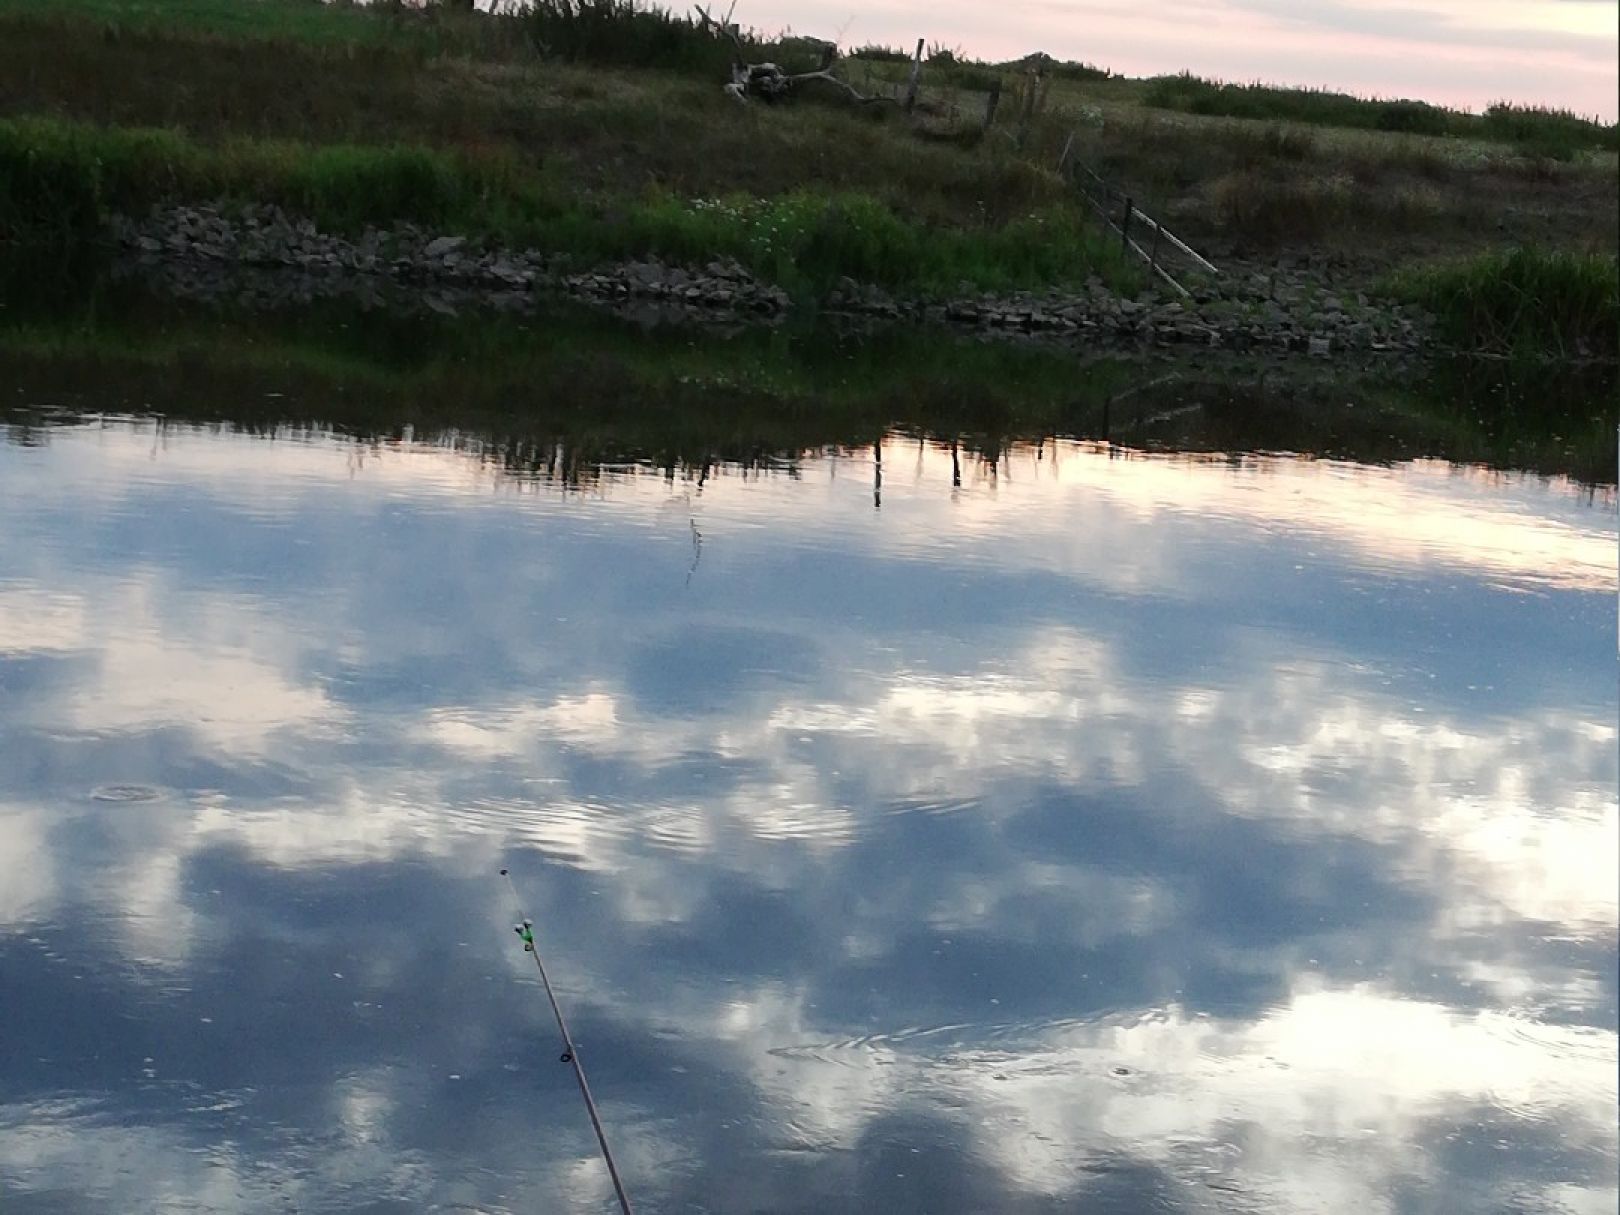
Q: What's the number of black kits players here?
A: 0